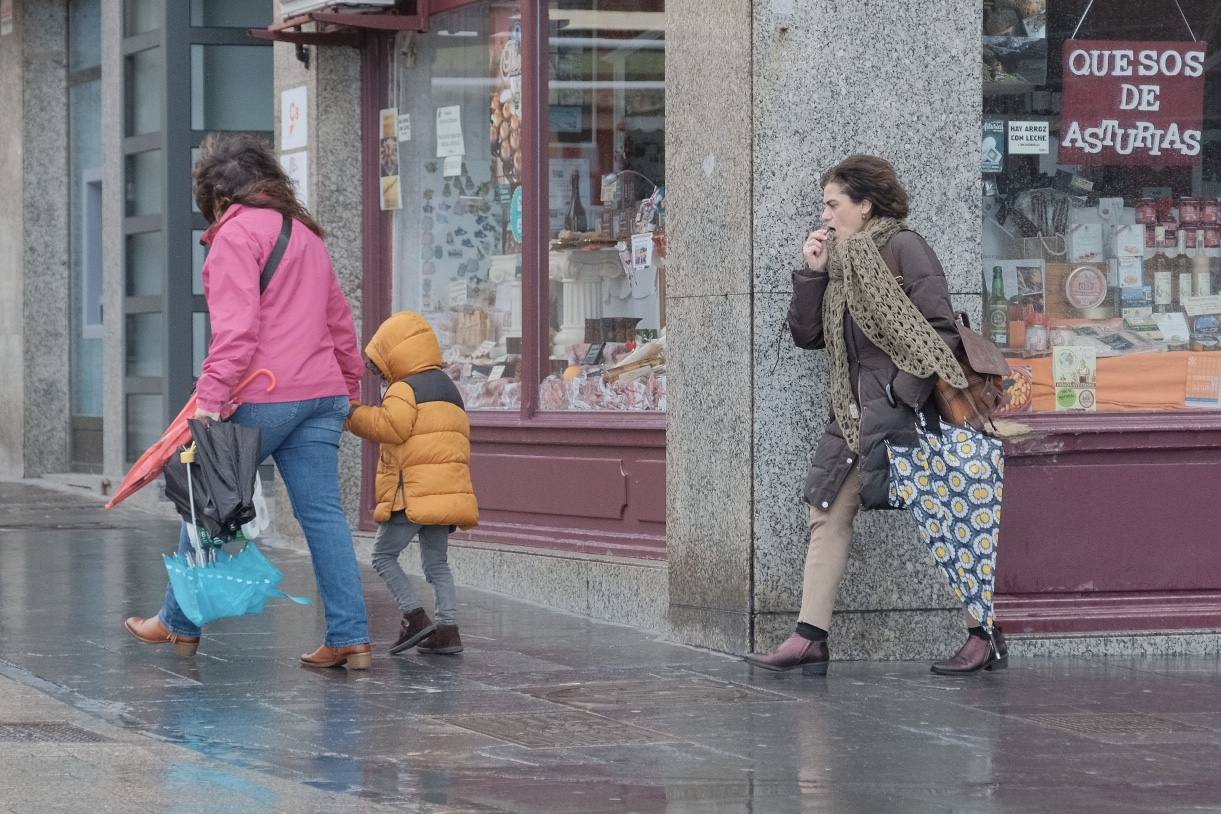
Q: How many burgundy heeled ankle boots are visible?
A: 2